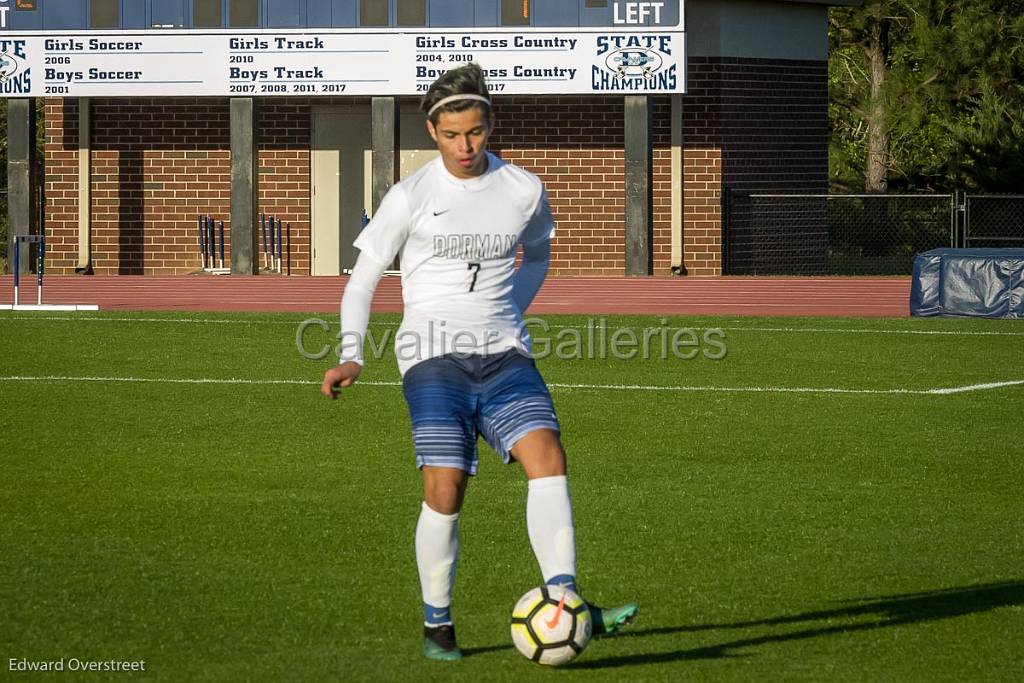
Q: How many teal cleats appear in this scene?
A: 2